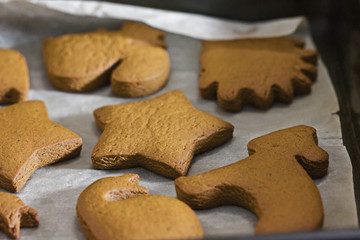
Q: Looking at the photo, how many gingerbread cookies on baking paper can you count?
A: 8